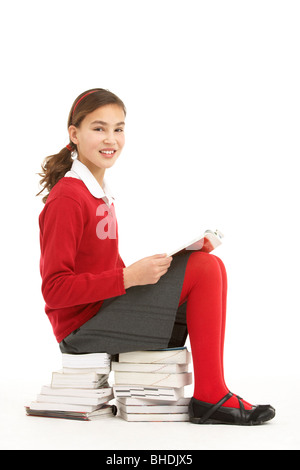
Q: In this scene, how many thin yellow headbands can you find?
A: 0